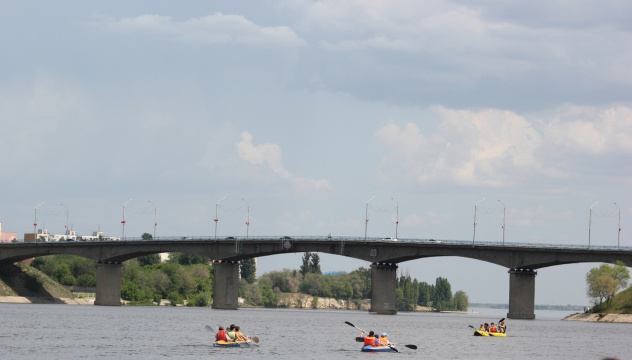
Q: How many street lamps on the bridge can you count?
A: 12